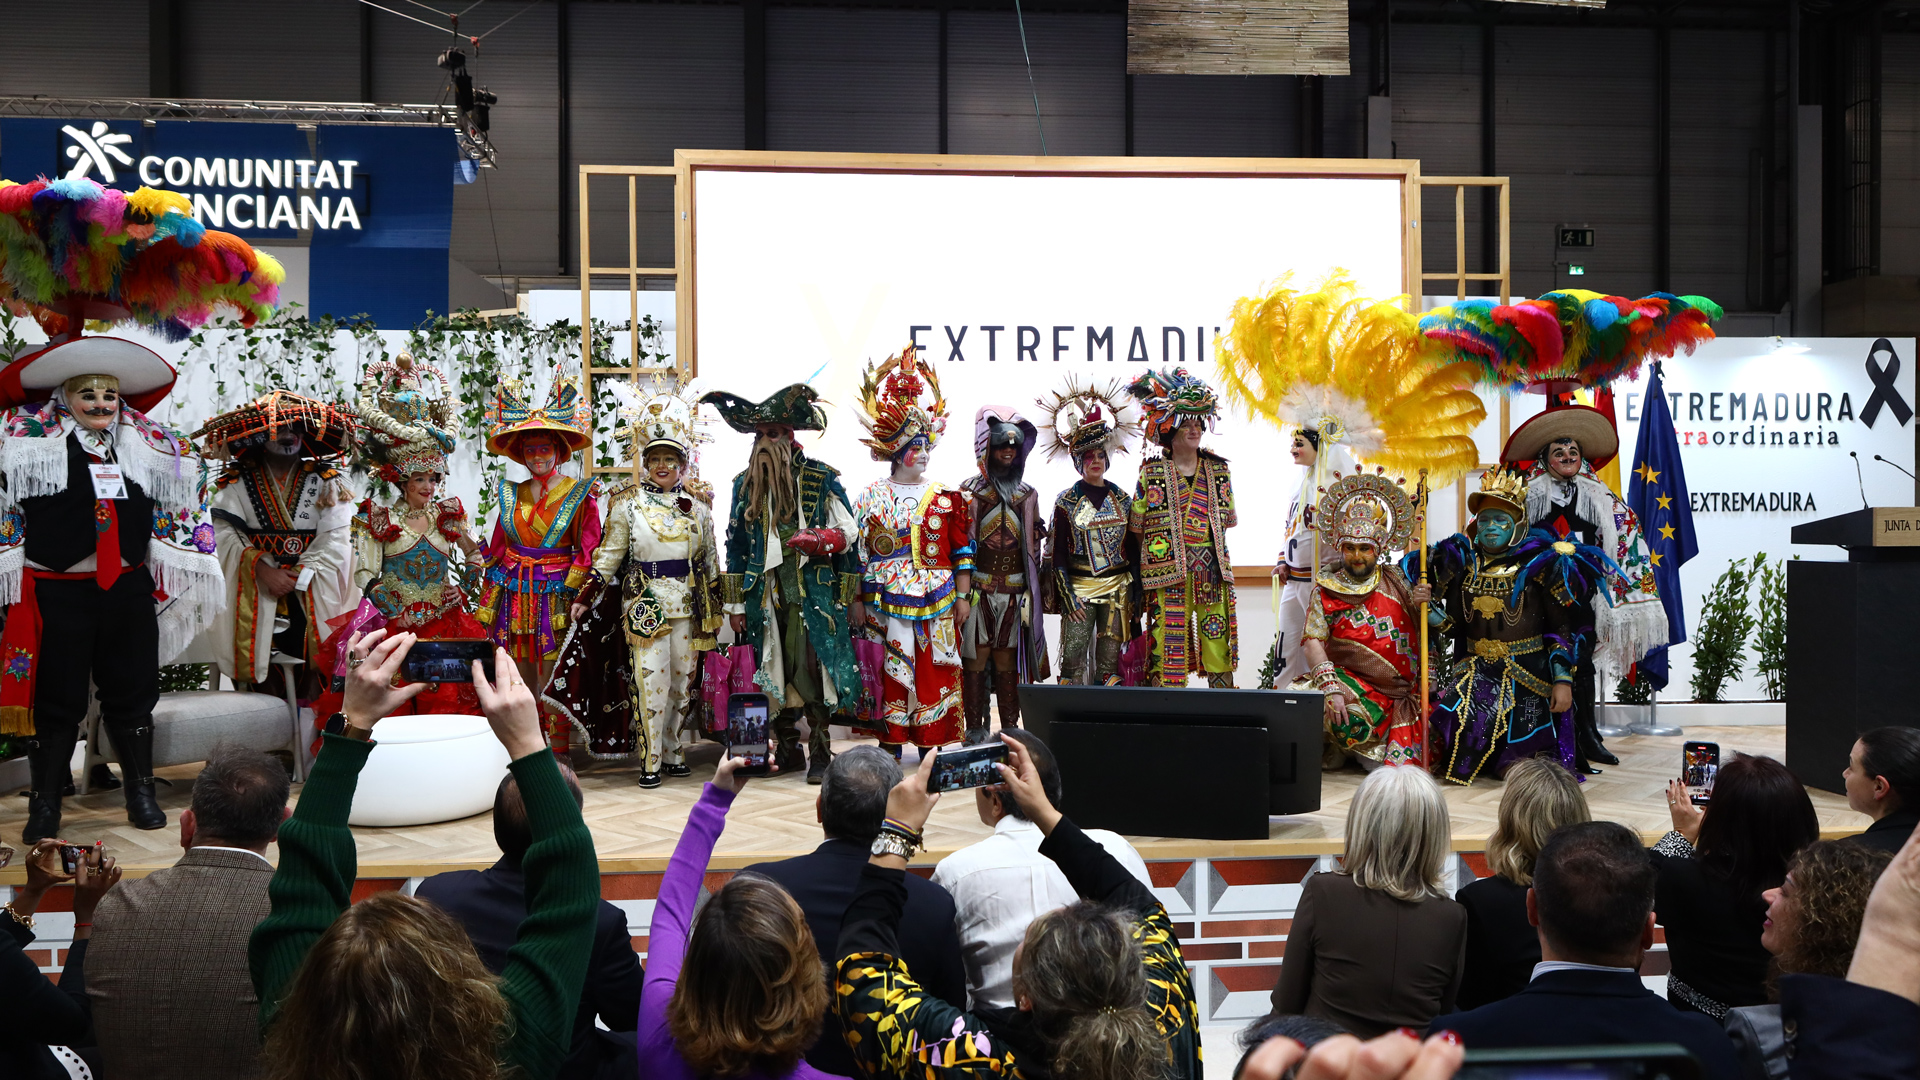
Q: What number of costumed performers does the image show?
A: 14